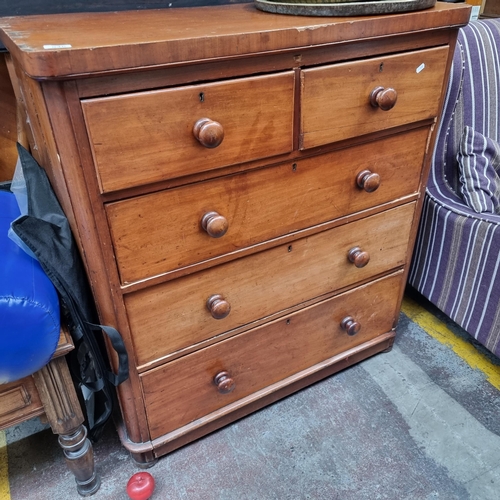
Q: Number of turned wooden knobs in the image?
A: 8